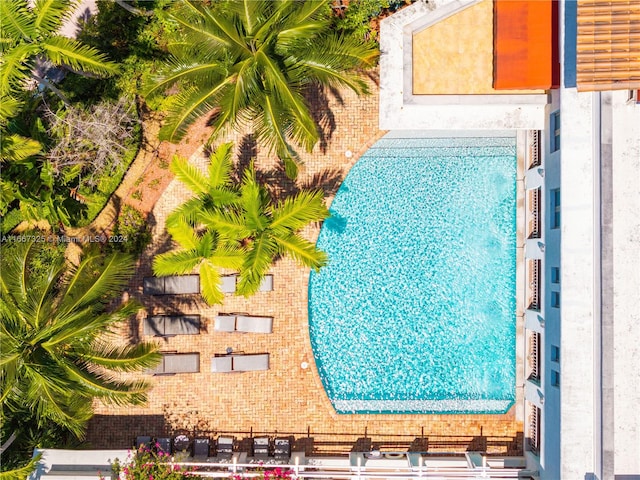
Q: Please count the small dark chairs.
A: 6